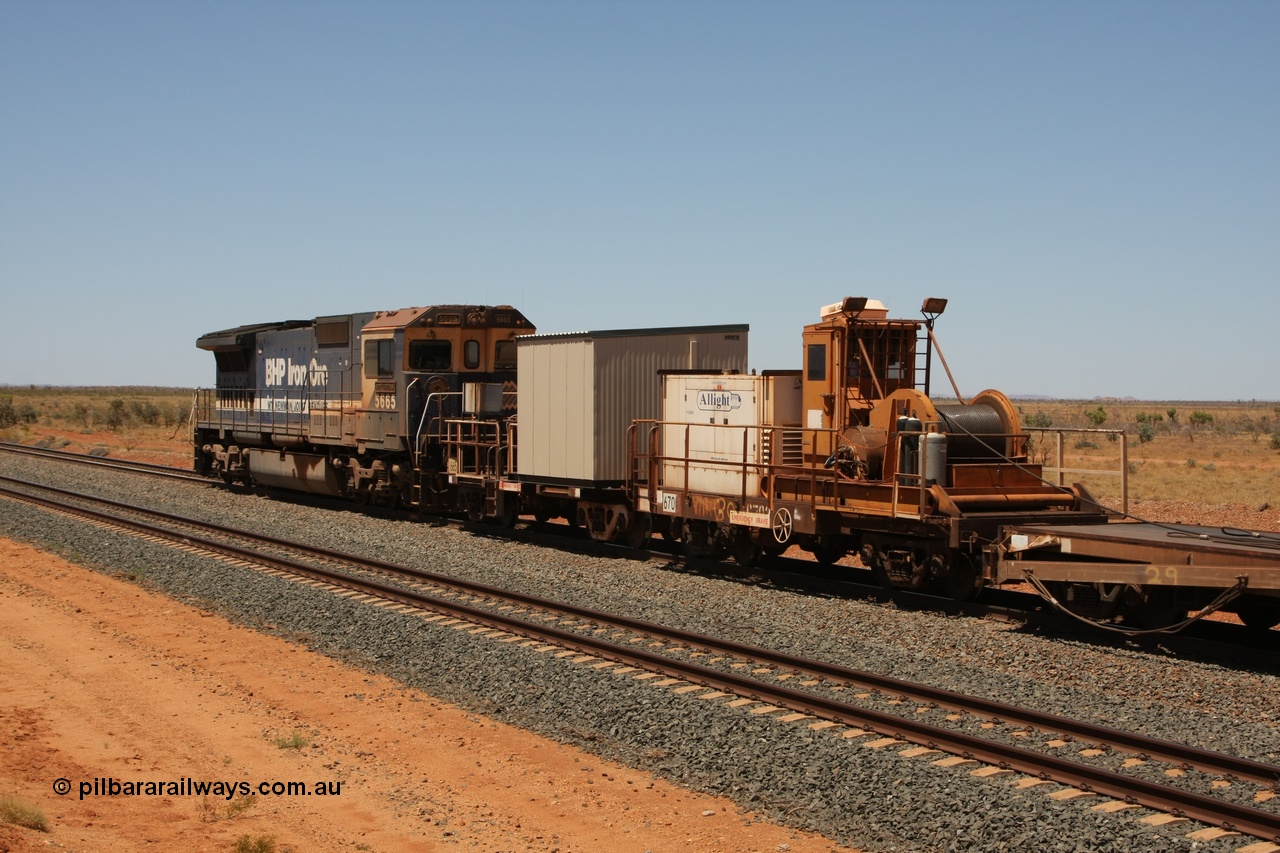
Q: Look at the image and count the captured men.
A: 0